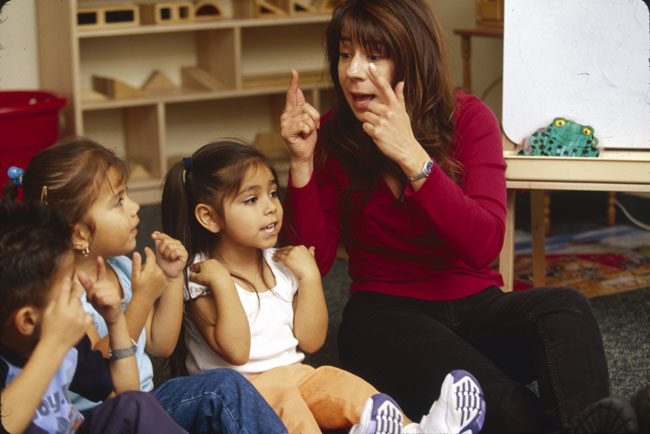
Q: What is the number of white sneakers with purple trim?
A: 2